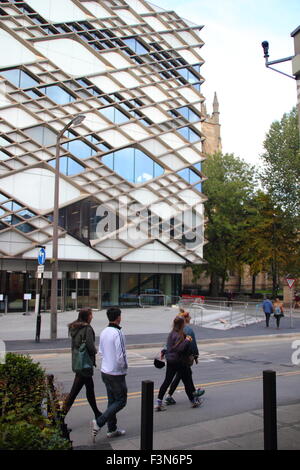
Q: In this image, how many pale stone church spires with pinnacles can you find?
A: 1